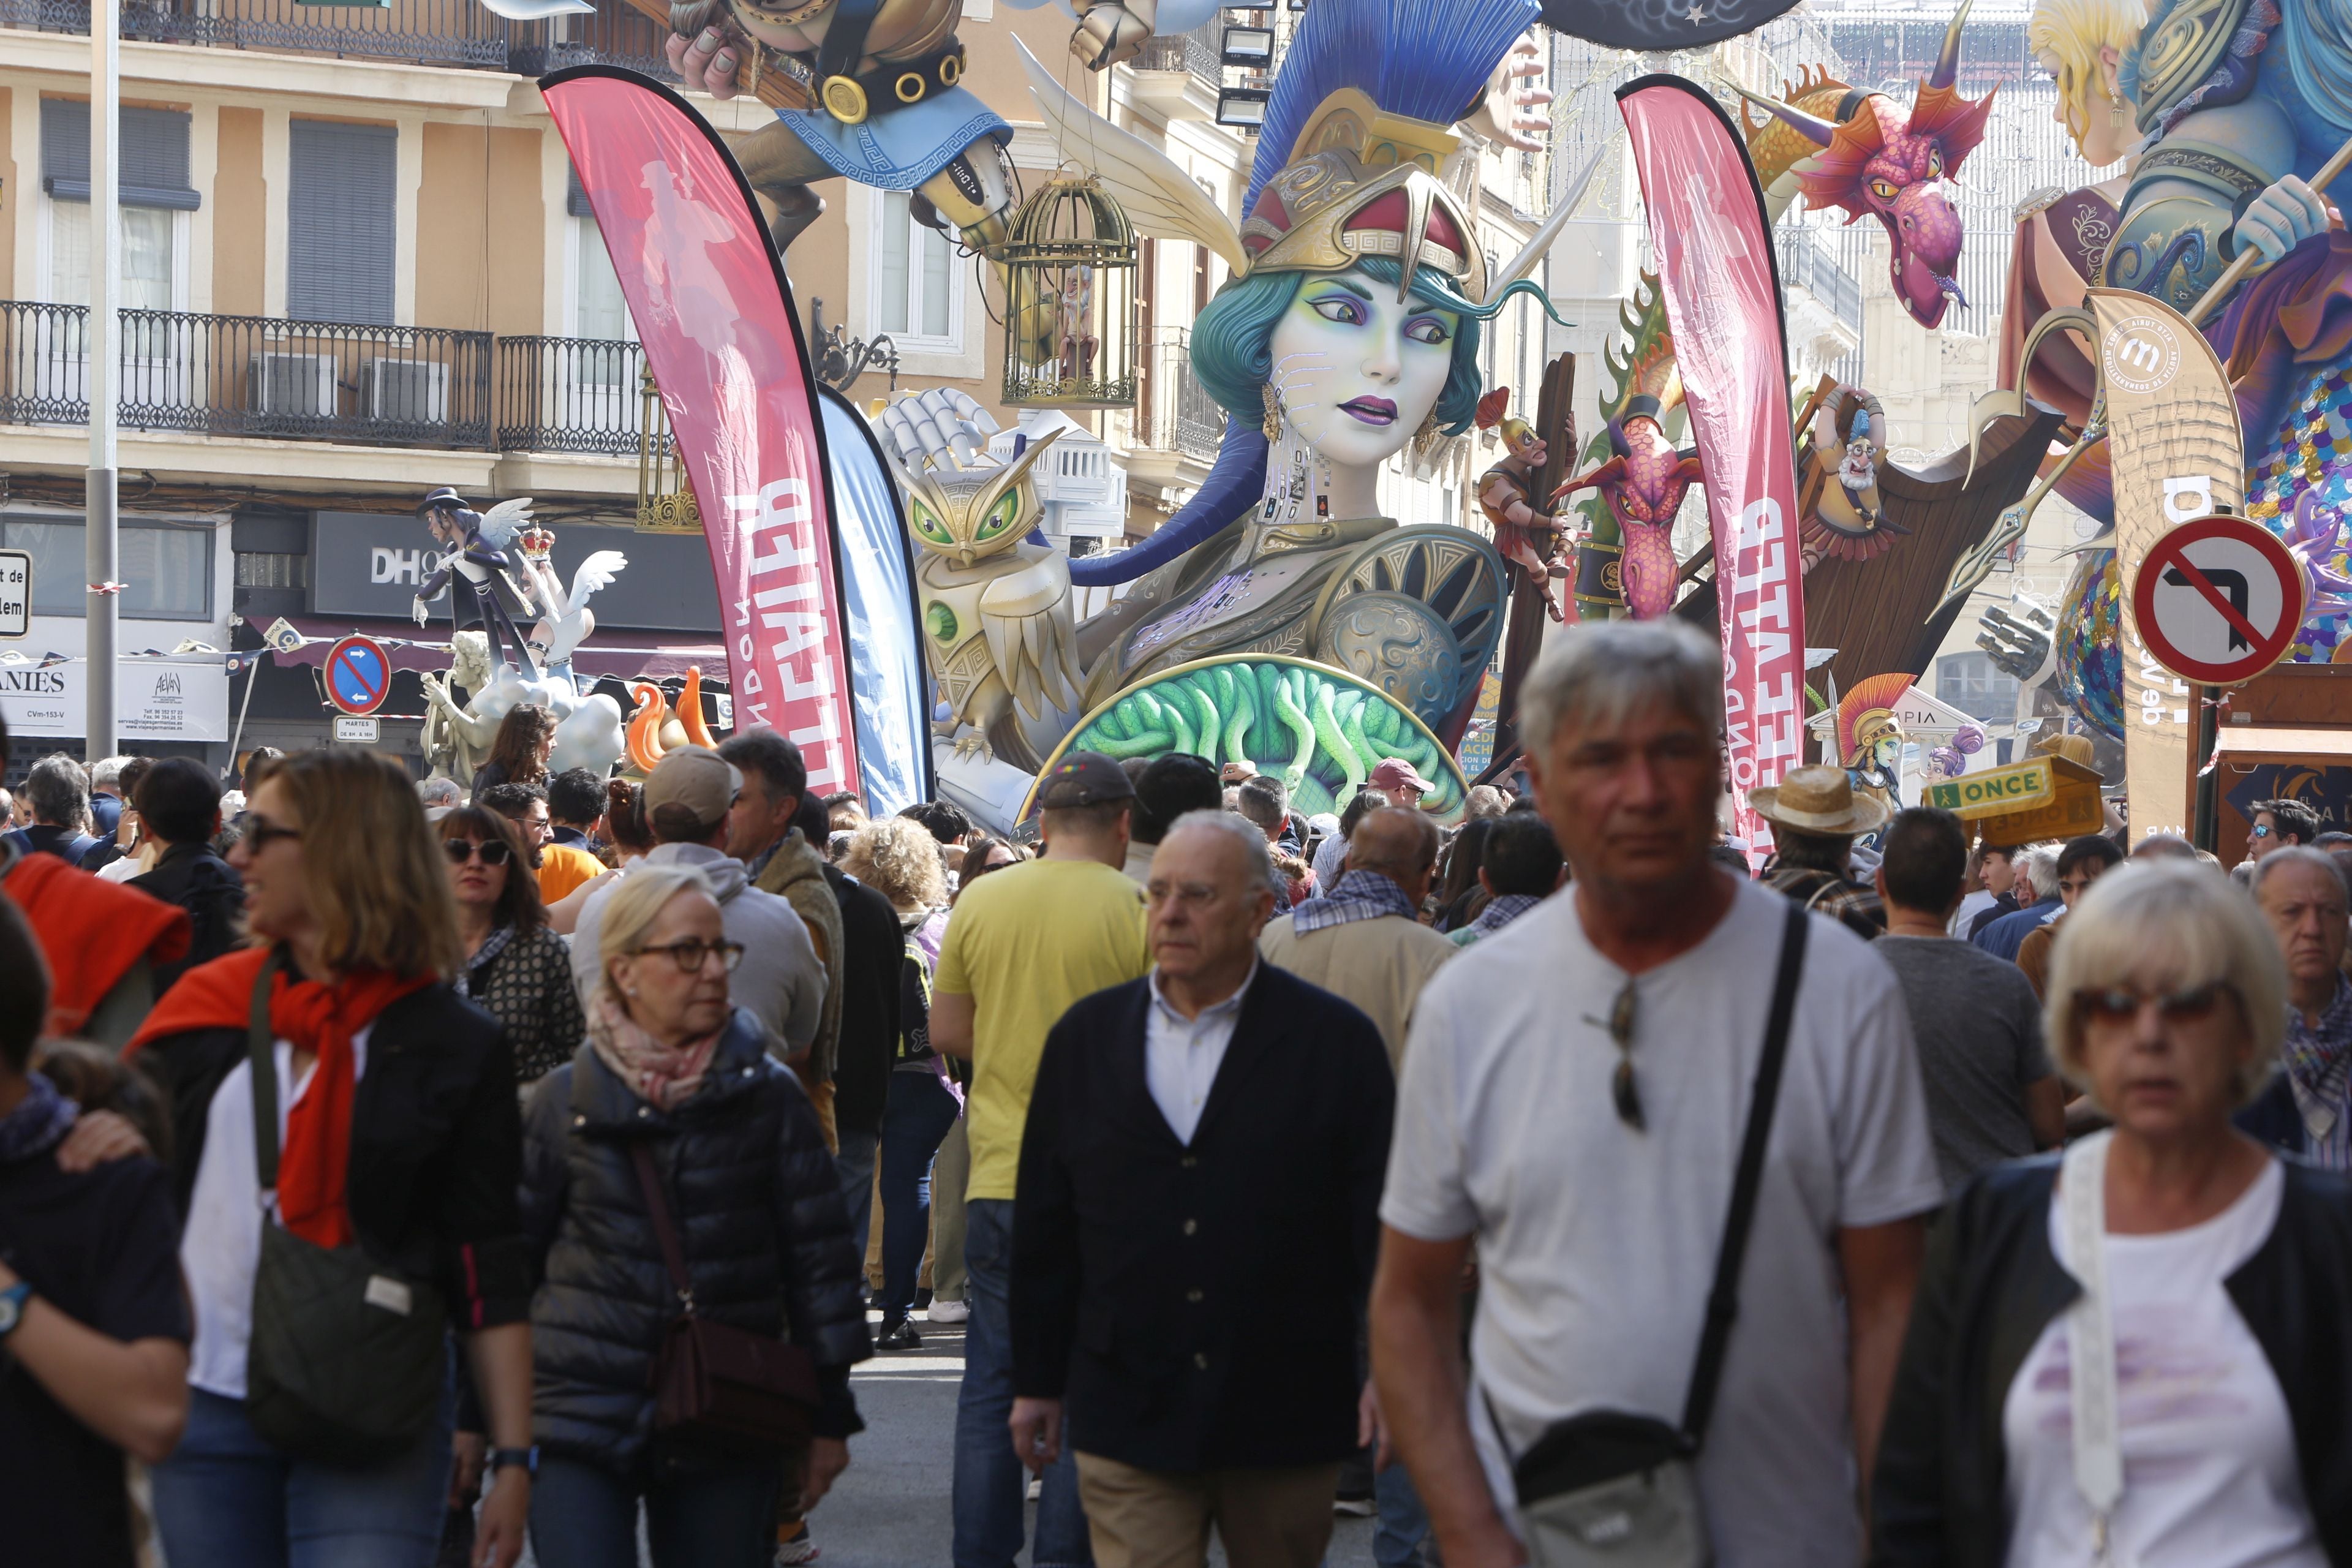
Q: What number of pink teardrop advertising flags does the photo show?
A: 2